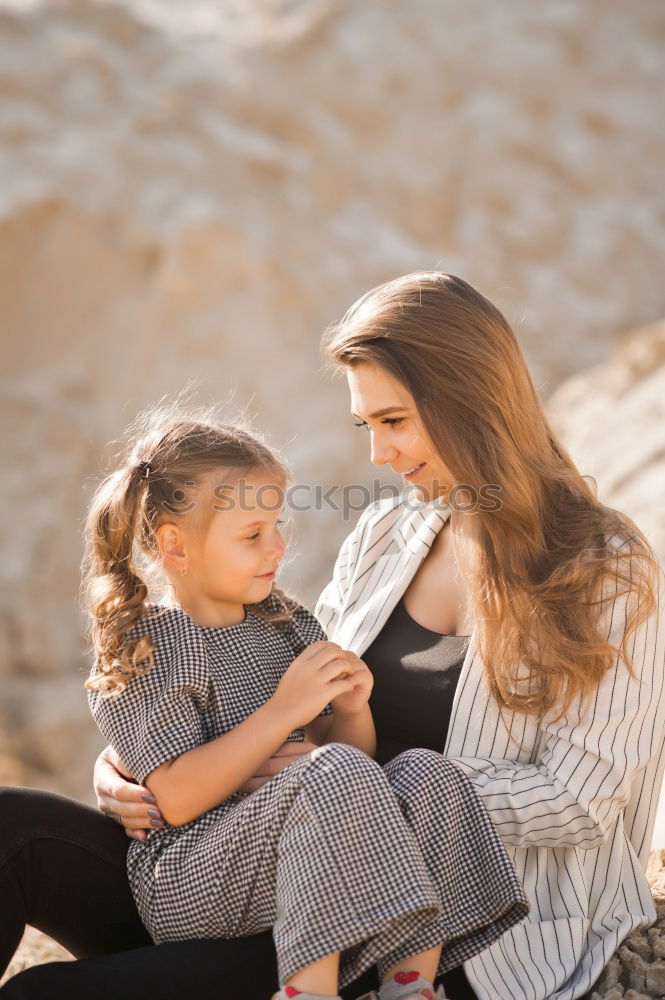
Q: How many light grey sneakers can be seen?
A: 2